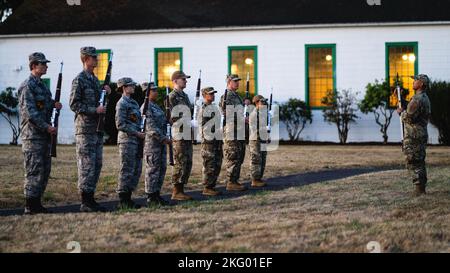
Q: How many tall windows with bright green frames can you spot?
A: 5